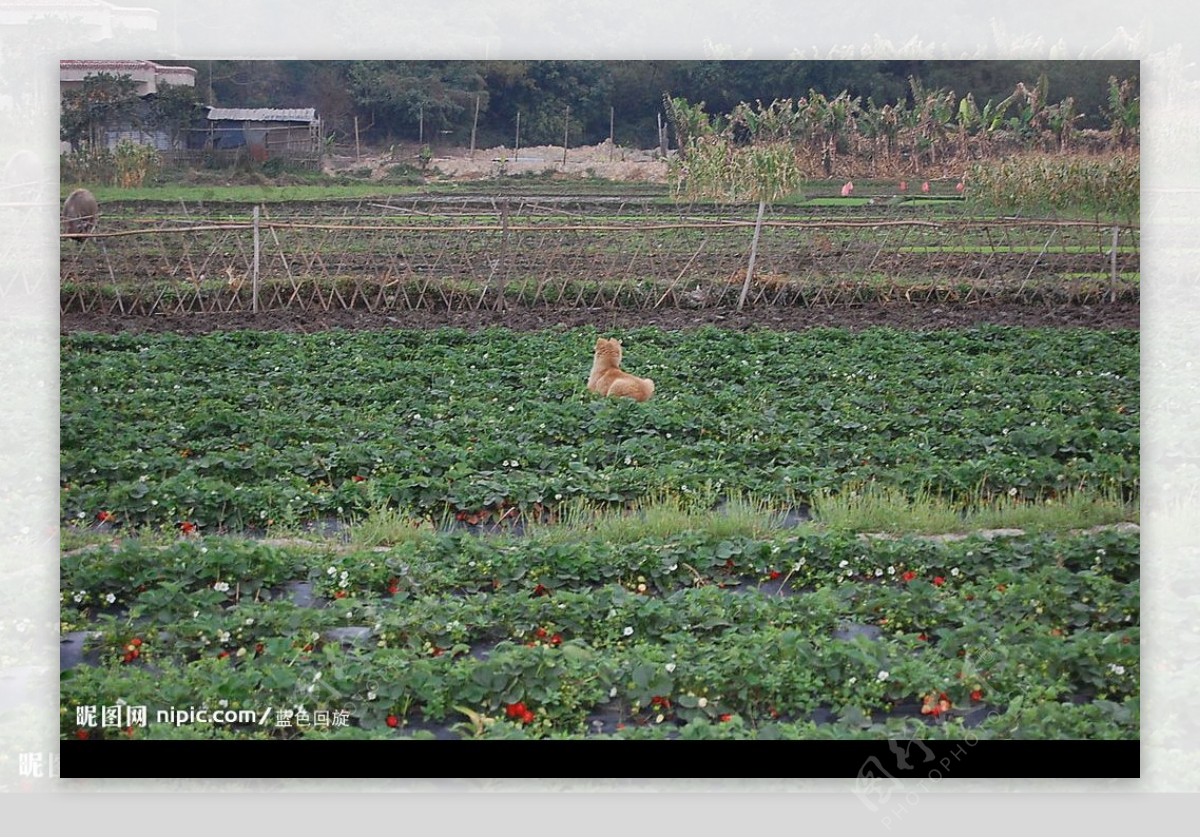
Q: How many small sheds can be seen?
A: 1